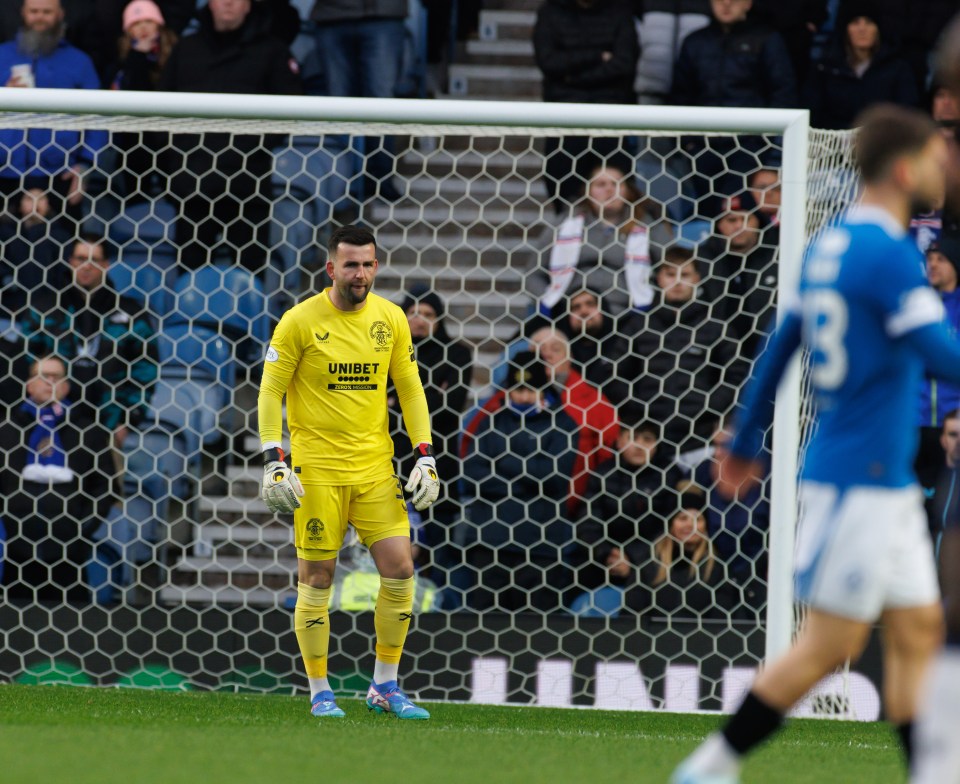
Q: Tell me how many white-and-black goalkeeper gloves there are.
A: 2